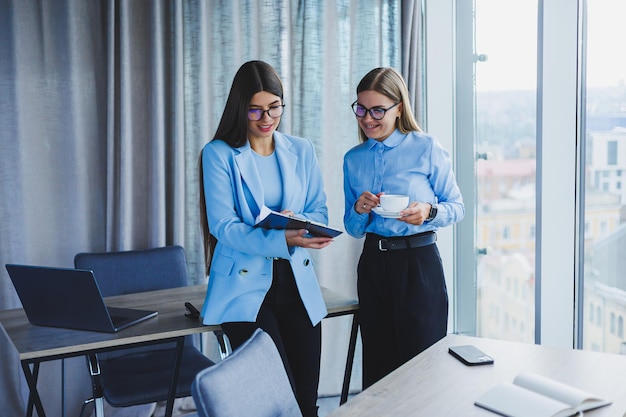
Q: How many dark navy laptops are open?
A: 1